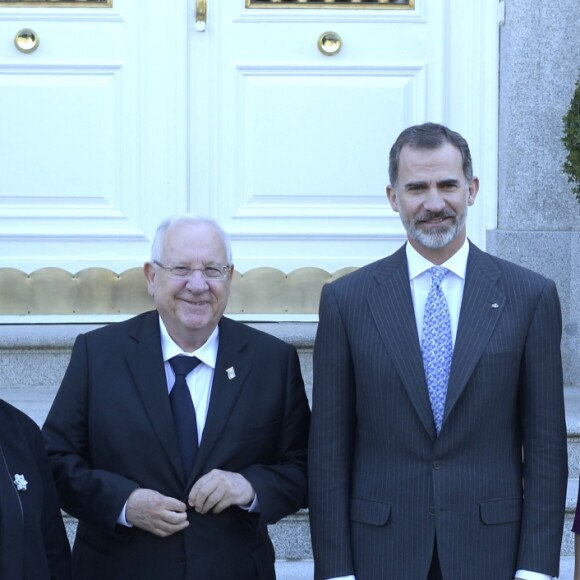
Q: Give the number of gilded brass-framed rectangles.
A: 2